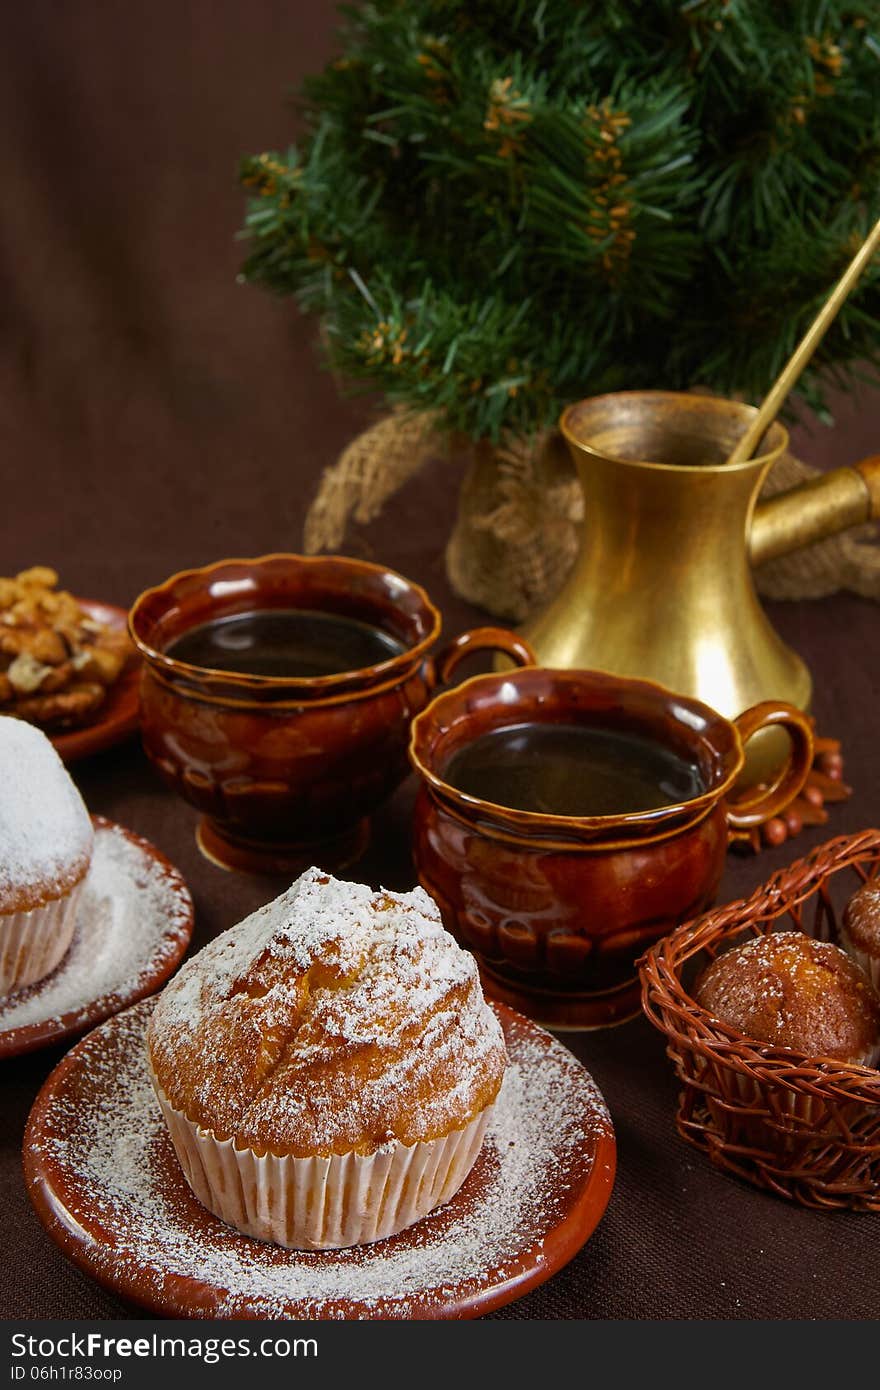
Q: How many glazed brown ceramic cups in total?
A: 2